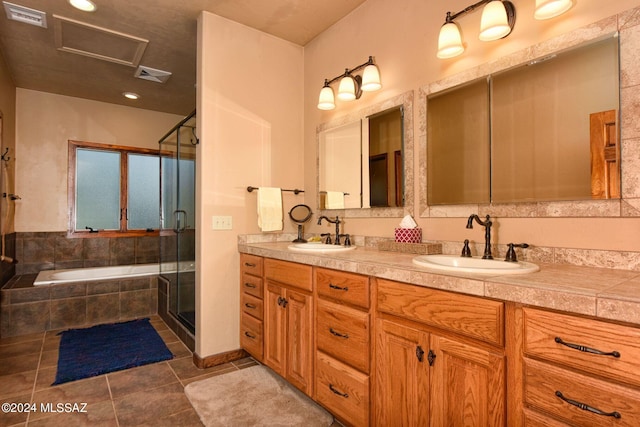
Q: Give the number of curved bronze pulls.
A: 9